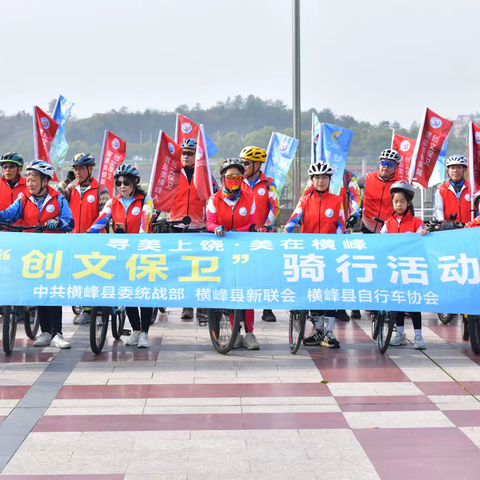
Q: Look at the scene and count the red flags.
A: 8